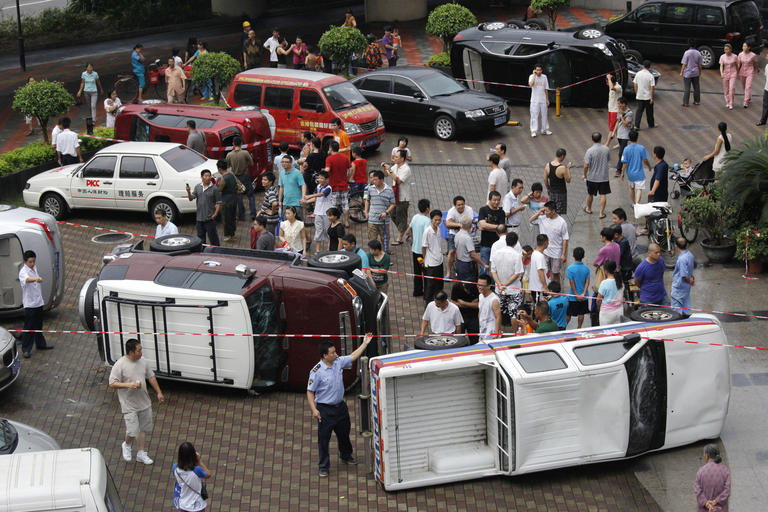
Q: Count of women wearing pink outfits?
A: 2